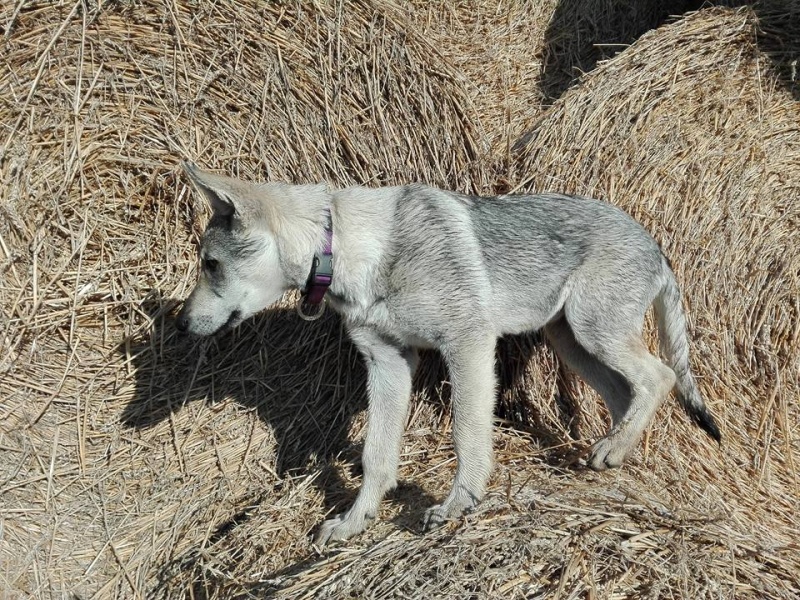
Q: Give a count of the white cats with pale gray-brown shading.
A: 0